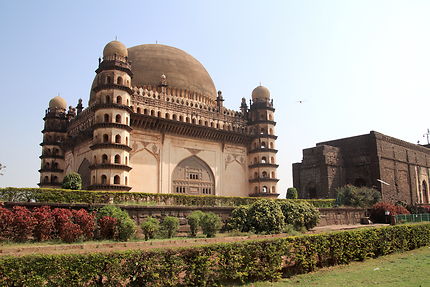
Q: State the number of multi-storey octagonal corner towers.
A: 3